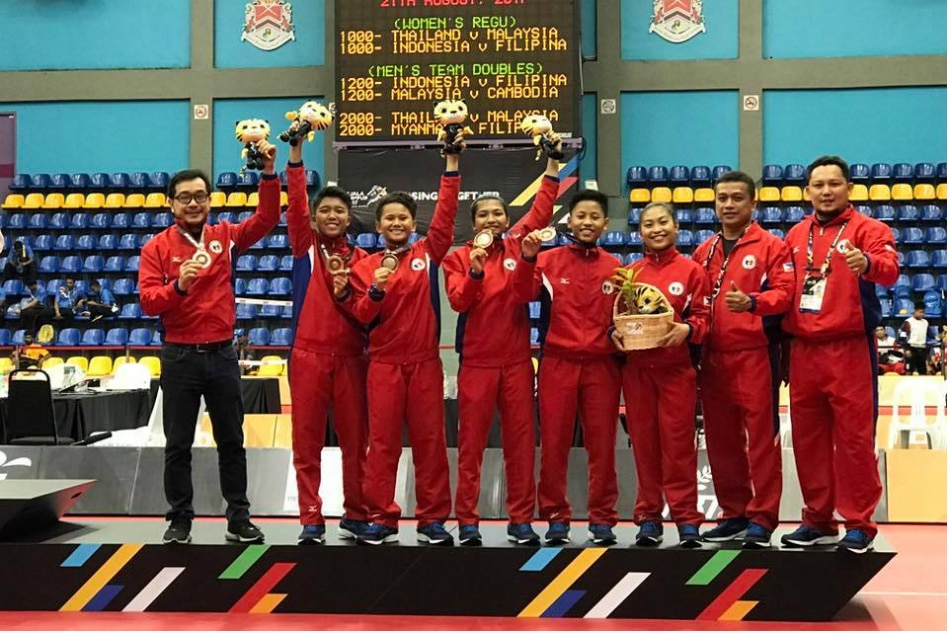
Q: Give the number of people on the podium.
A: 8